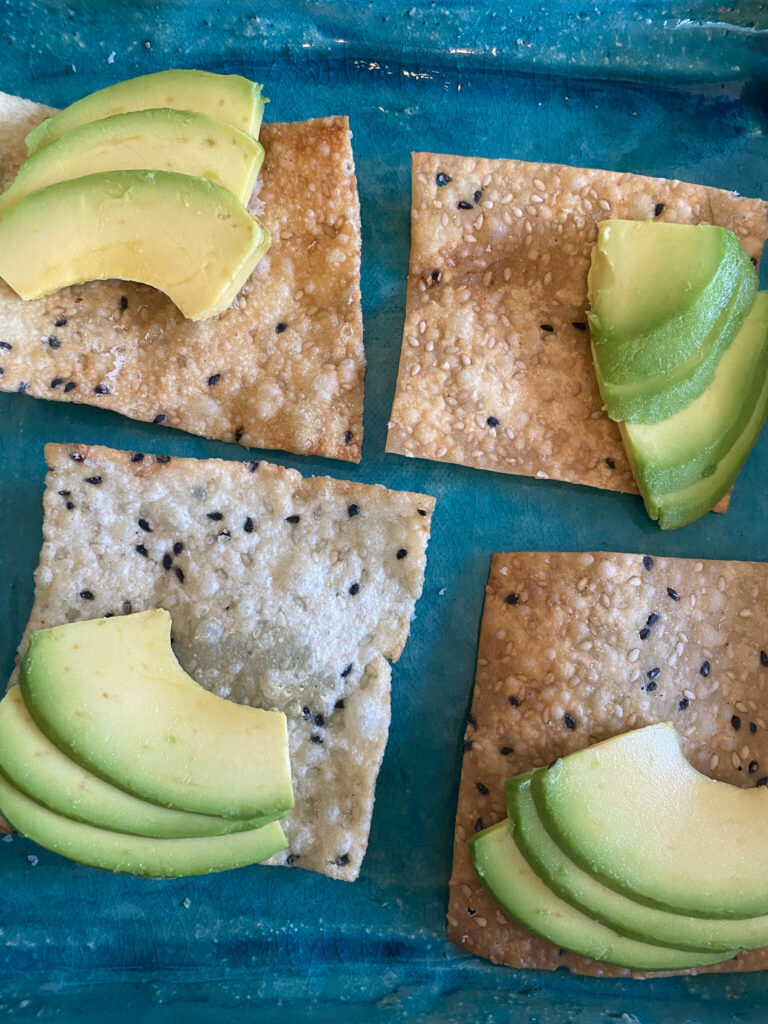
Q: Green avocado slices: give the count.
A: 13